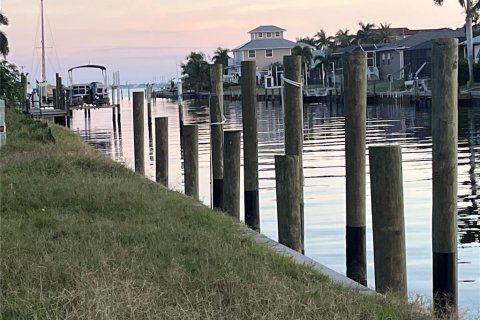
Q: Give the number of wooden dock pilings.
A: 11